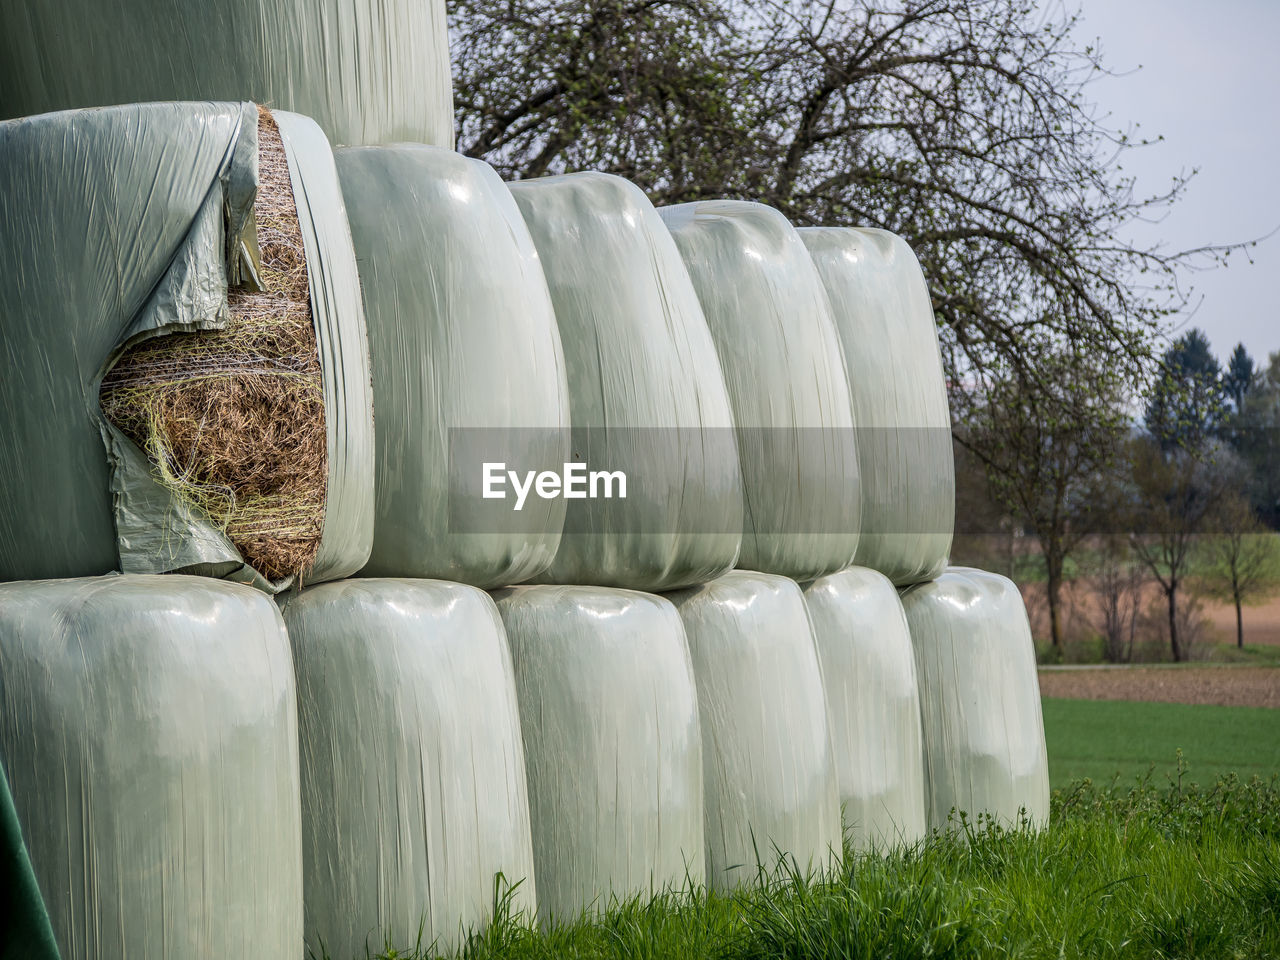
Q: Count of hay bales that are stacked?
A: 12